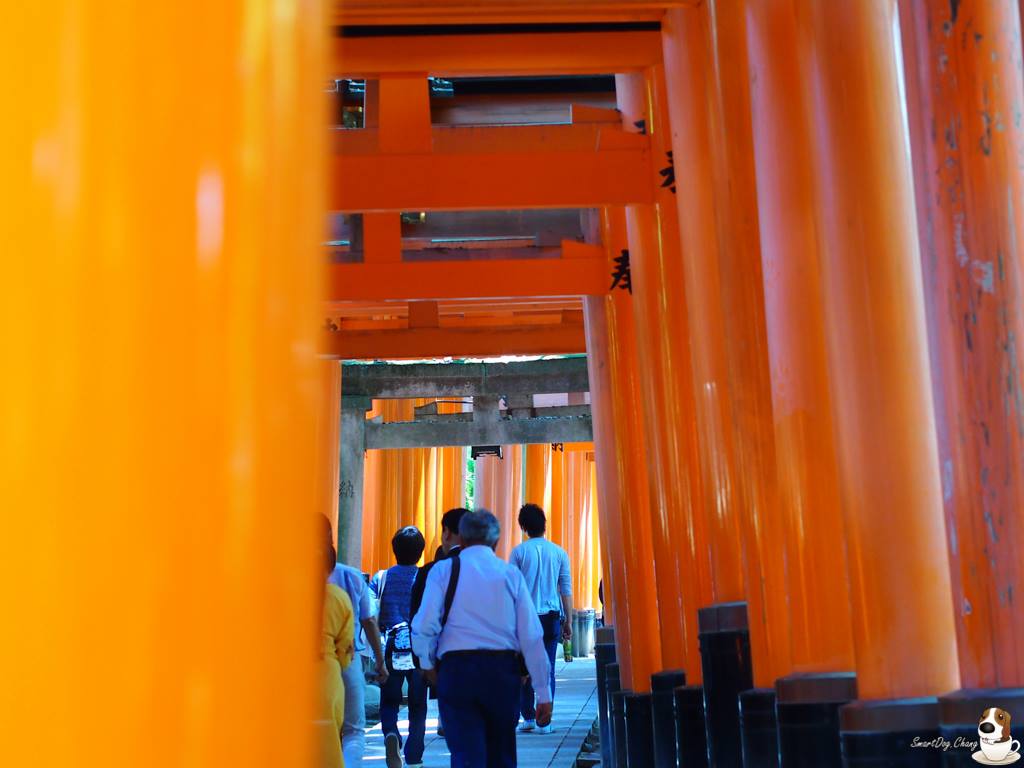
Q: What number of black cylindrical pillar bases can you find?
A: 11